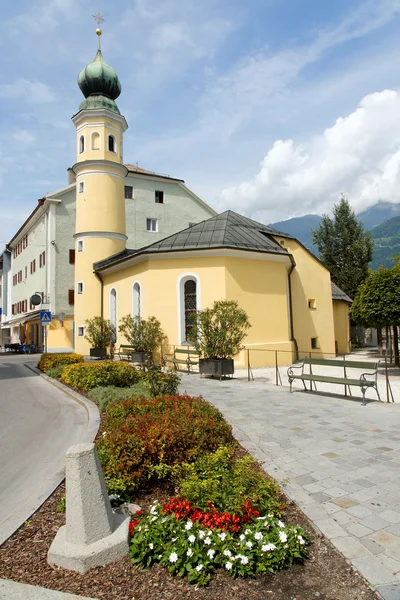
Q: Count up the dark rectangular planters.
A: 3